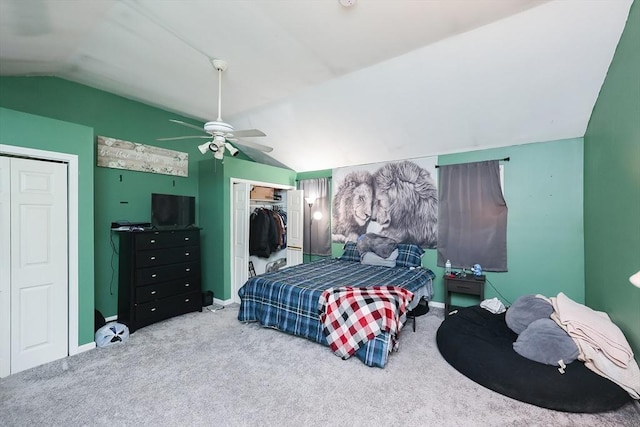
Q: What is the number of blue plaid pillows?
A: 2